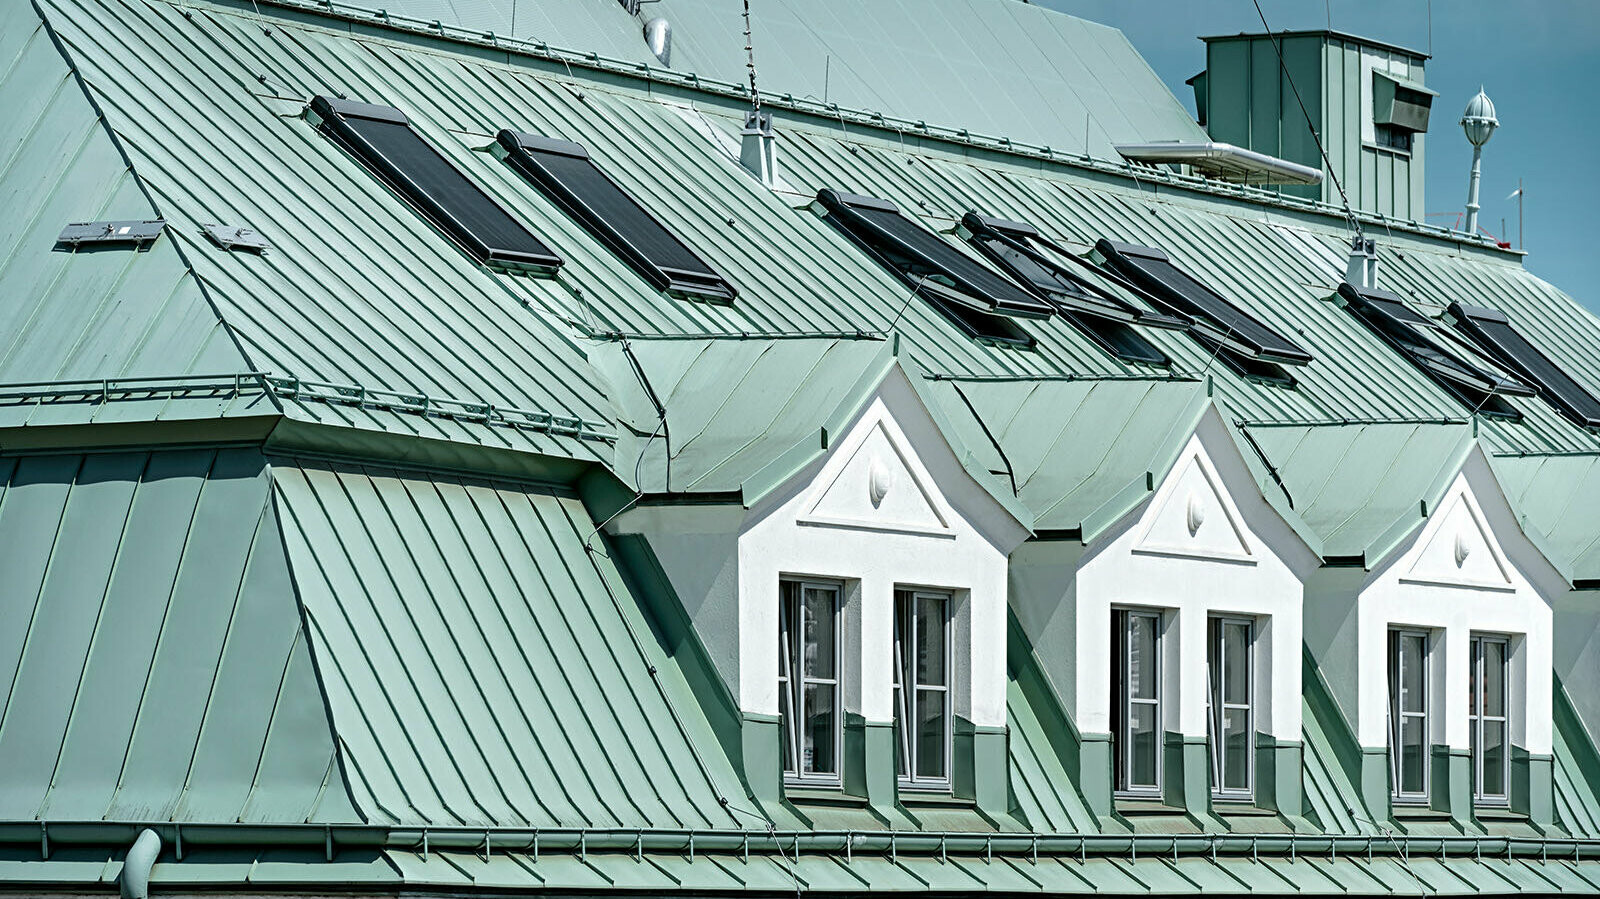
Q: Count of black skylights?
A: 7